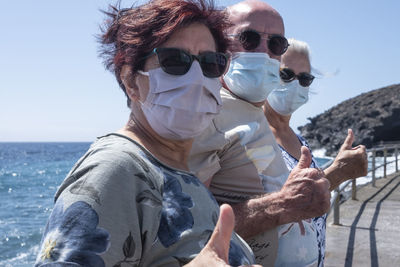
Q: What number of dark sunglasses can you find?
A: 3